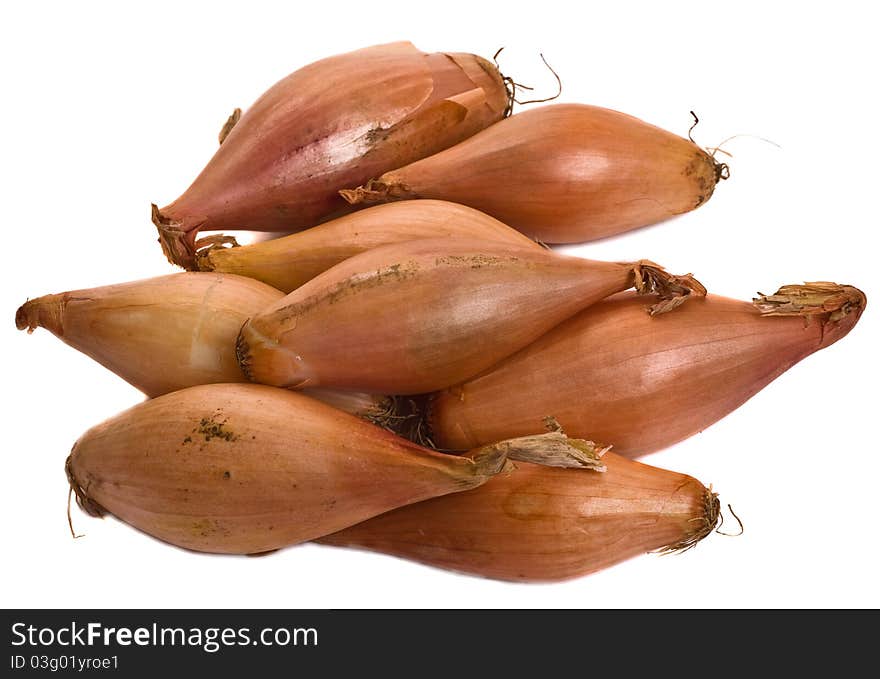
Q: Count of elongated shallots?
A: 8